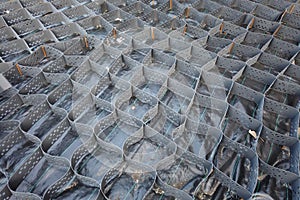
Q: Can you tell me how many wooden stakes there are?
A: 13